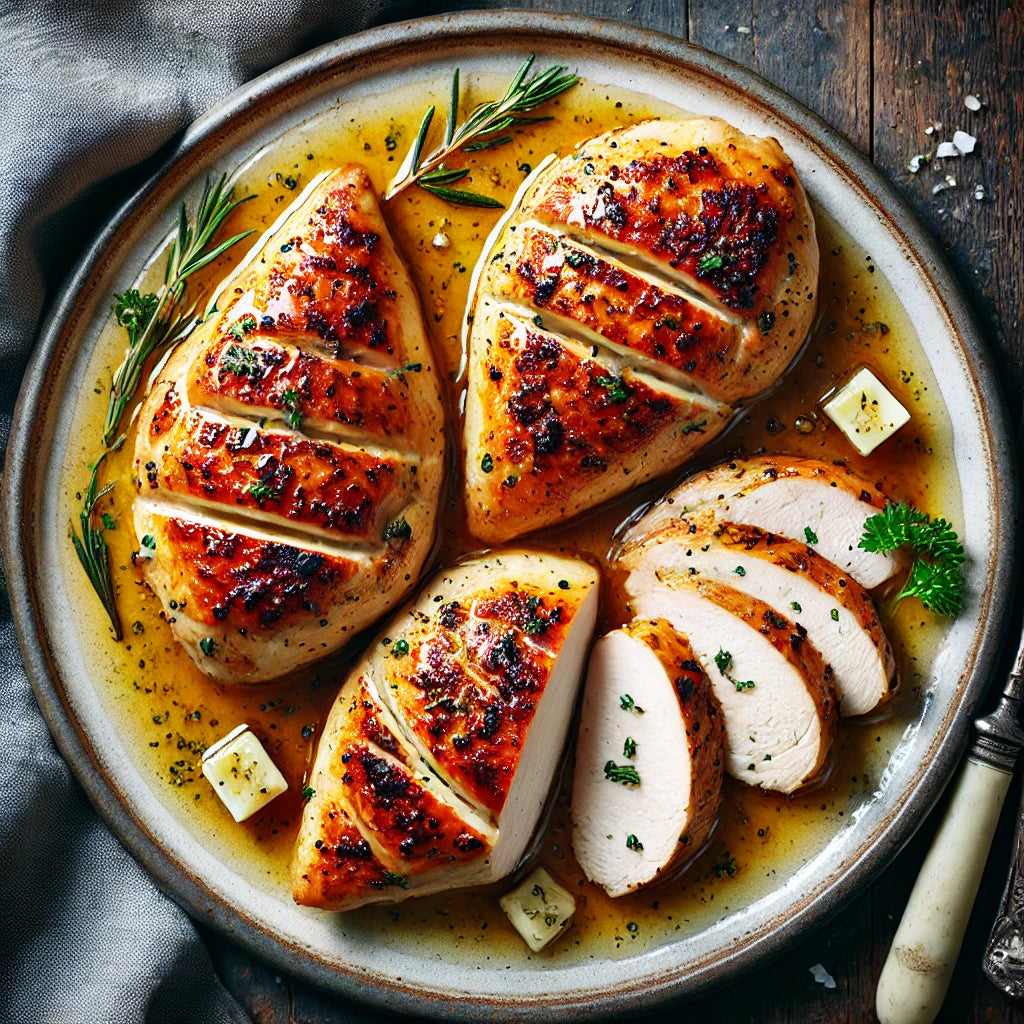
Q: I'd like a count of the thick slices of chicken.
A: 4